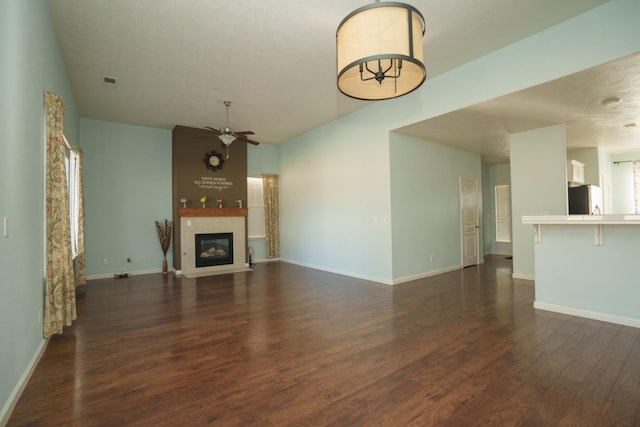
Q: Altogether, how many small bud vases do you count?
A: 4